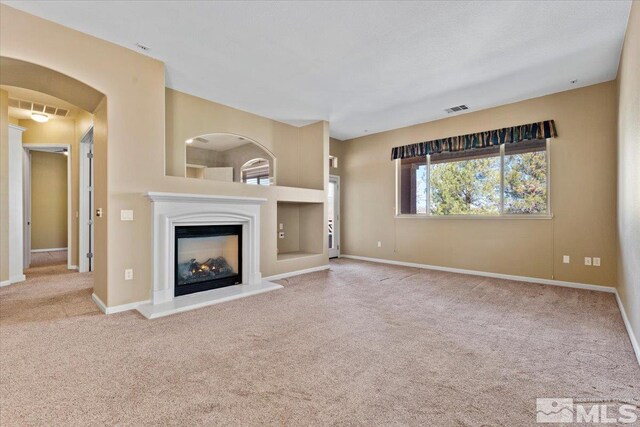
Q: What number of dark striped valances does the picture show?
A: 1